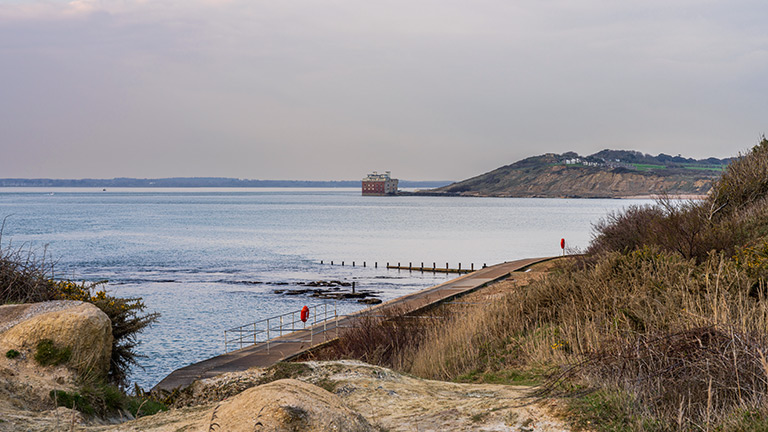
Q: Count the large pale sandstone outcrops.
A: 2